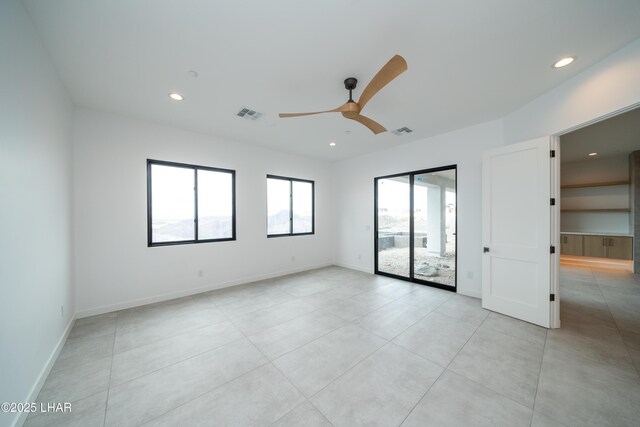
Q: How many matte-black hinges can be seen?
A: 4